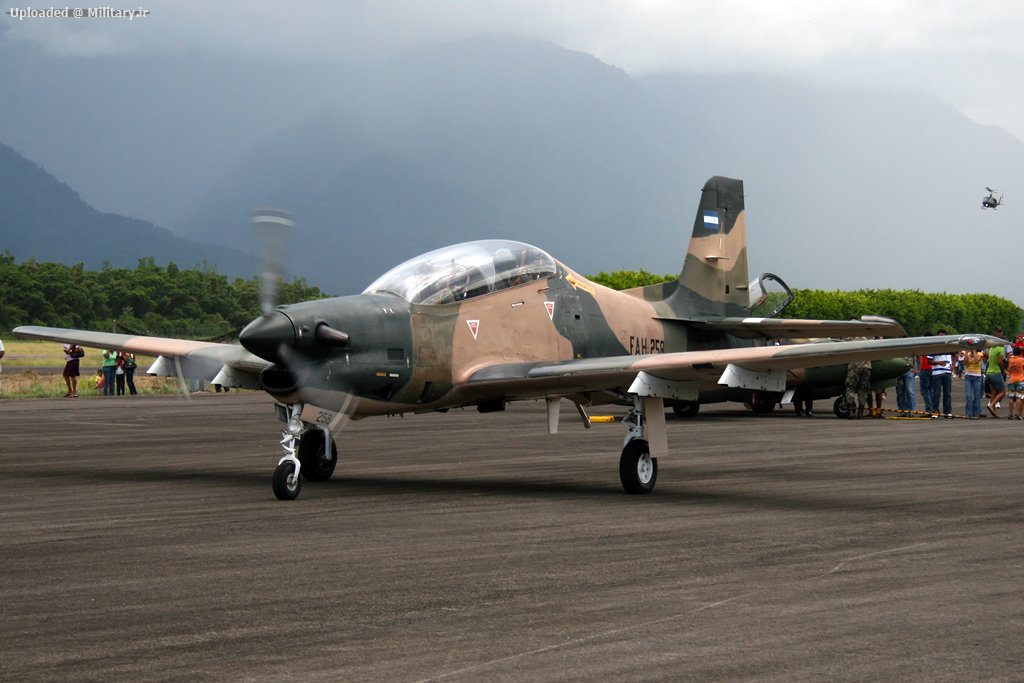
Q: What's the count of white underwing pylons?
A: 4